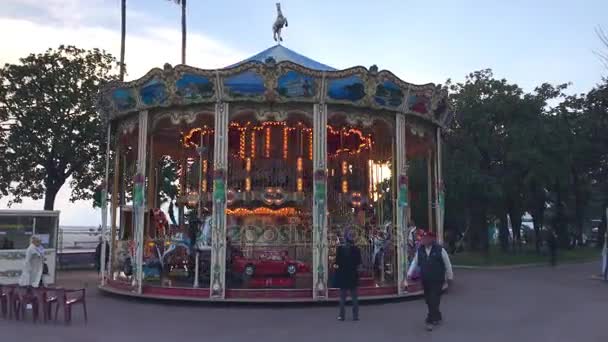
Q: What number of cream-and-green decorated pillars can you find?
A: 6